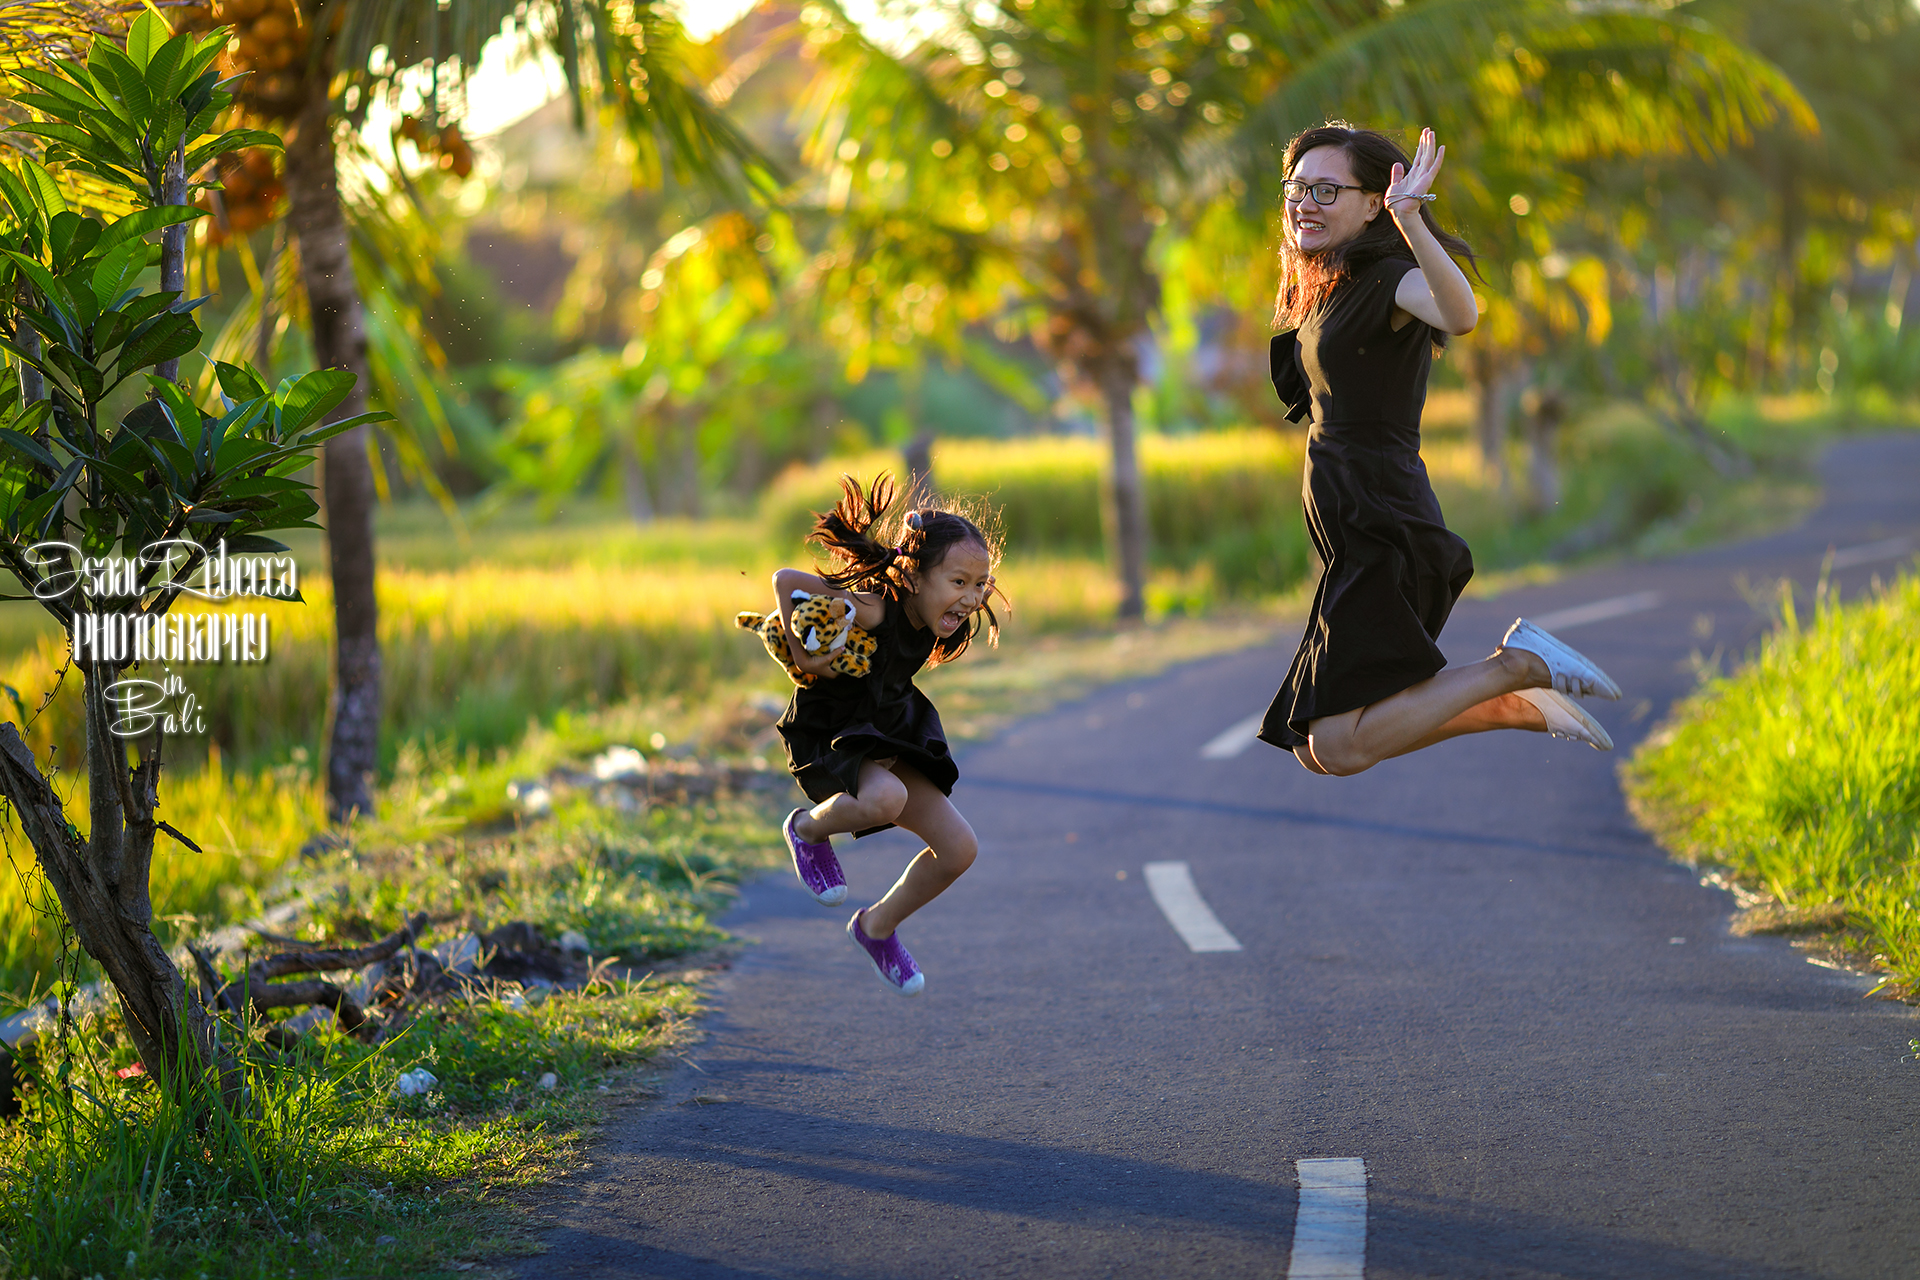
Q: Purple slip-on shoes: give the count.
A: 2